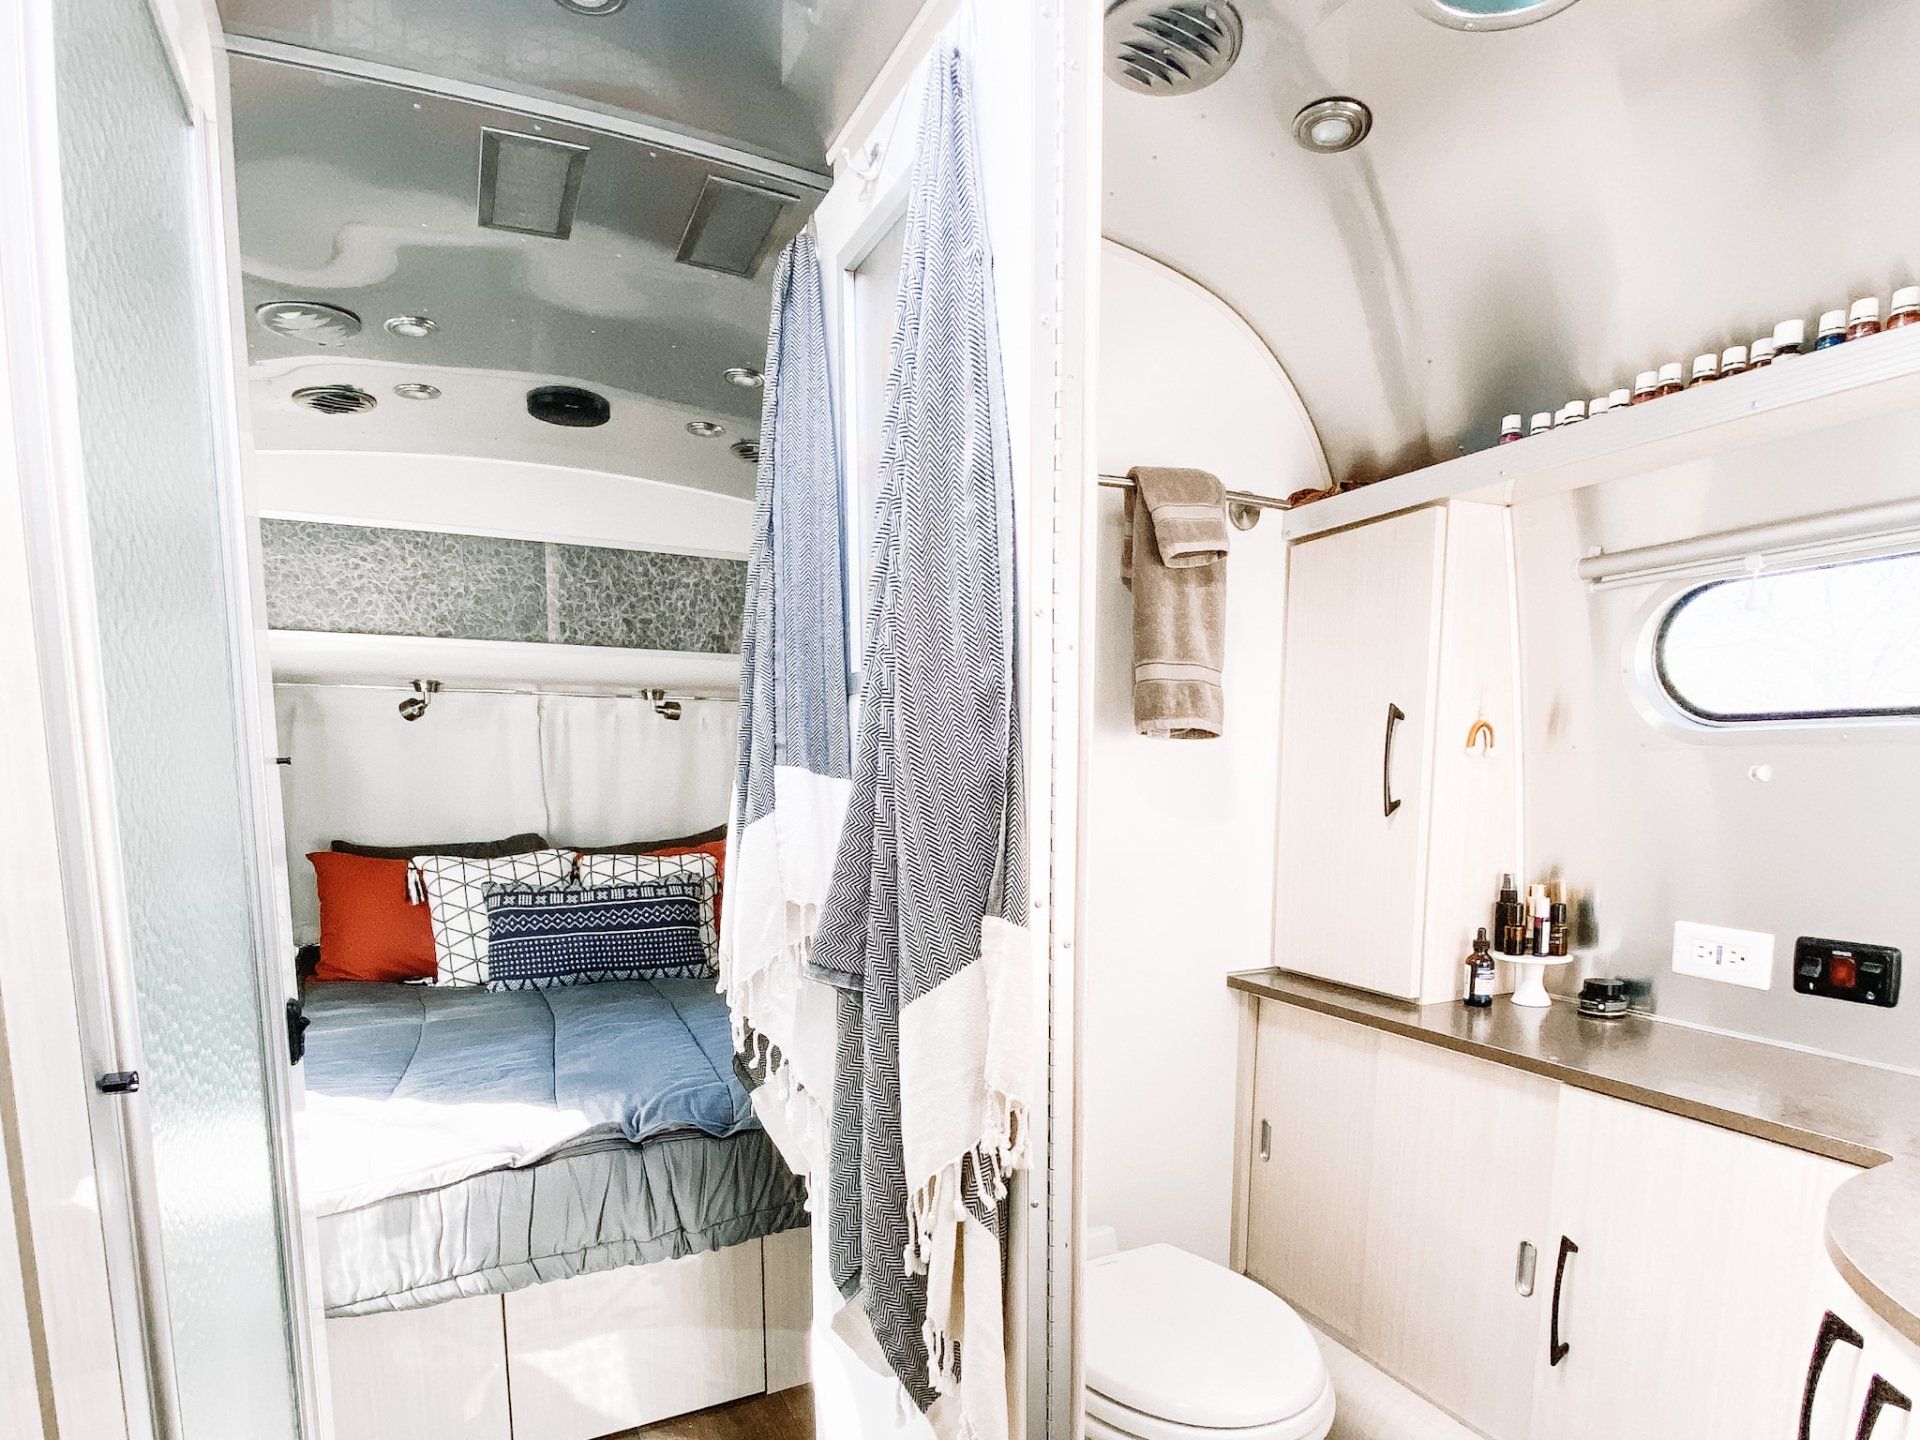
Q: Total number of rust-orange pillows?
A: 2